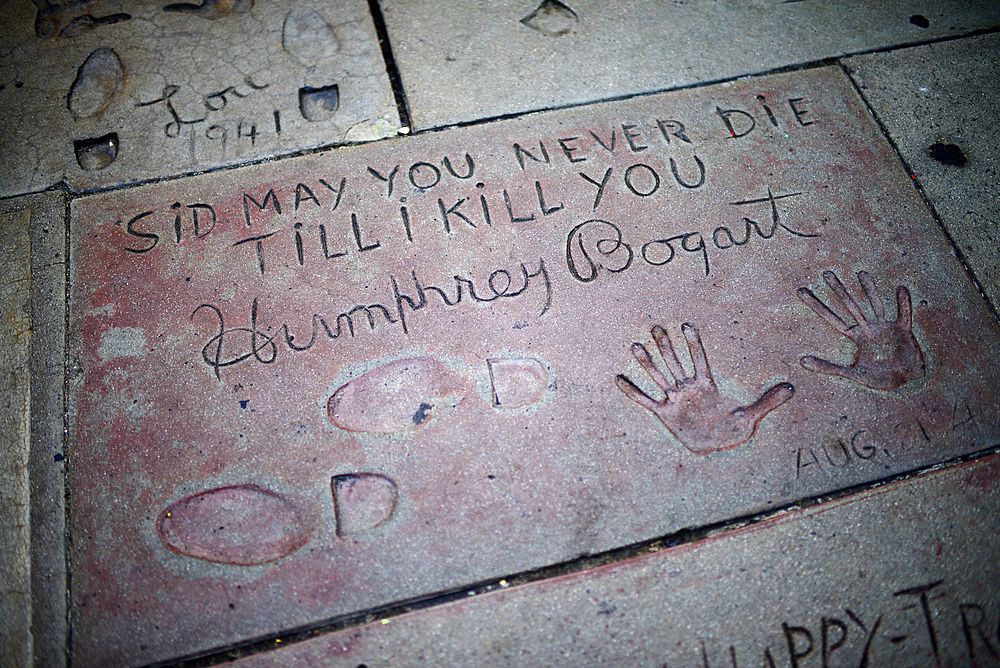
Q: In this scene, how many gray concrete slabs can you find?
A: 5